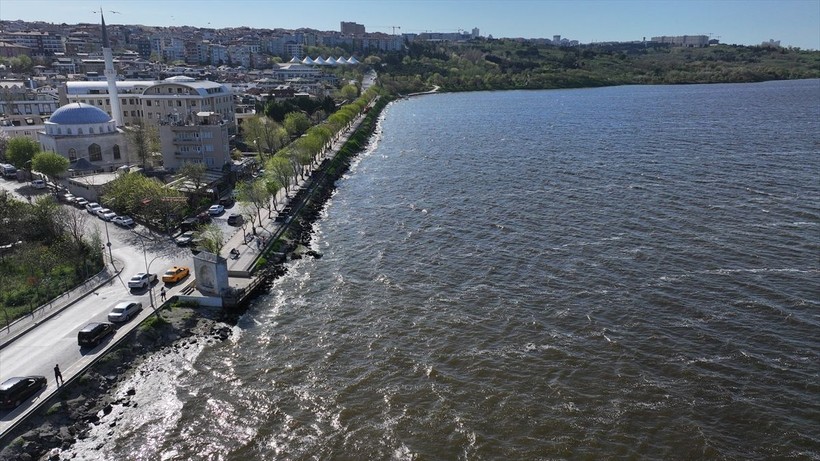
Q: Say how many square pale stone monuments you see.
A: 1